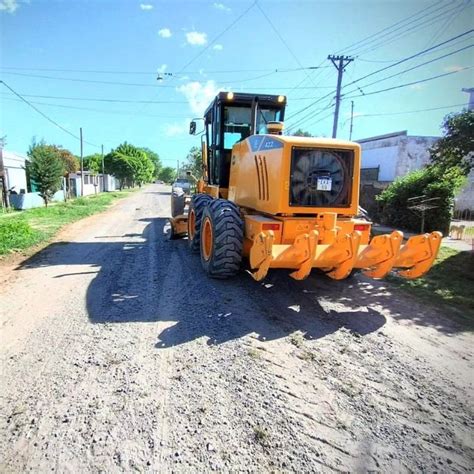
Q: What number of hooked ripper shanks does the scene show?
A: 5